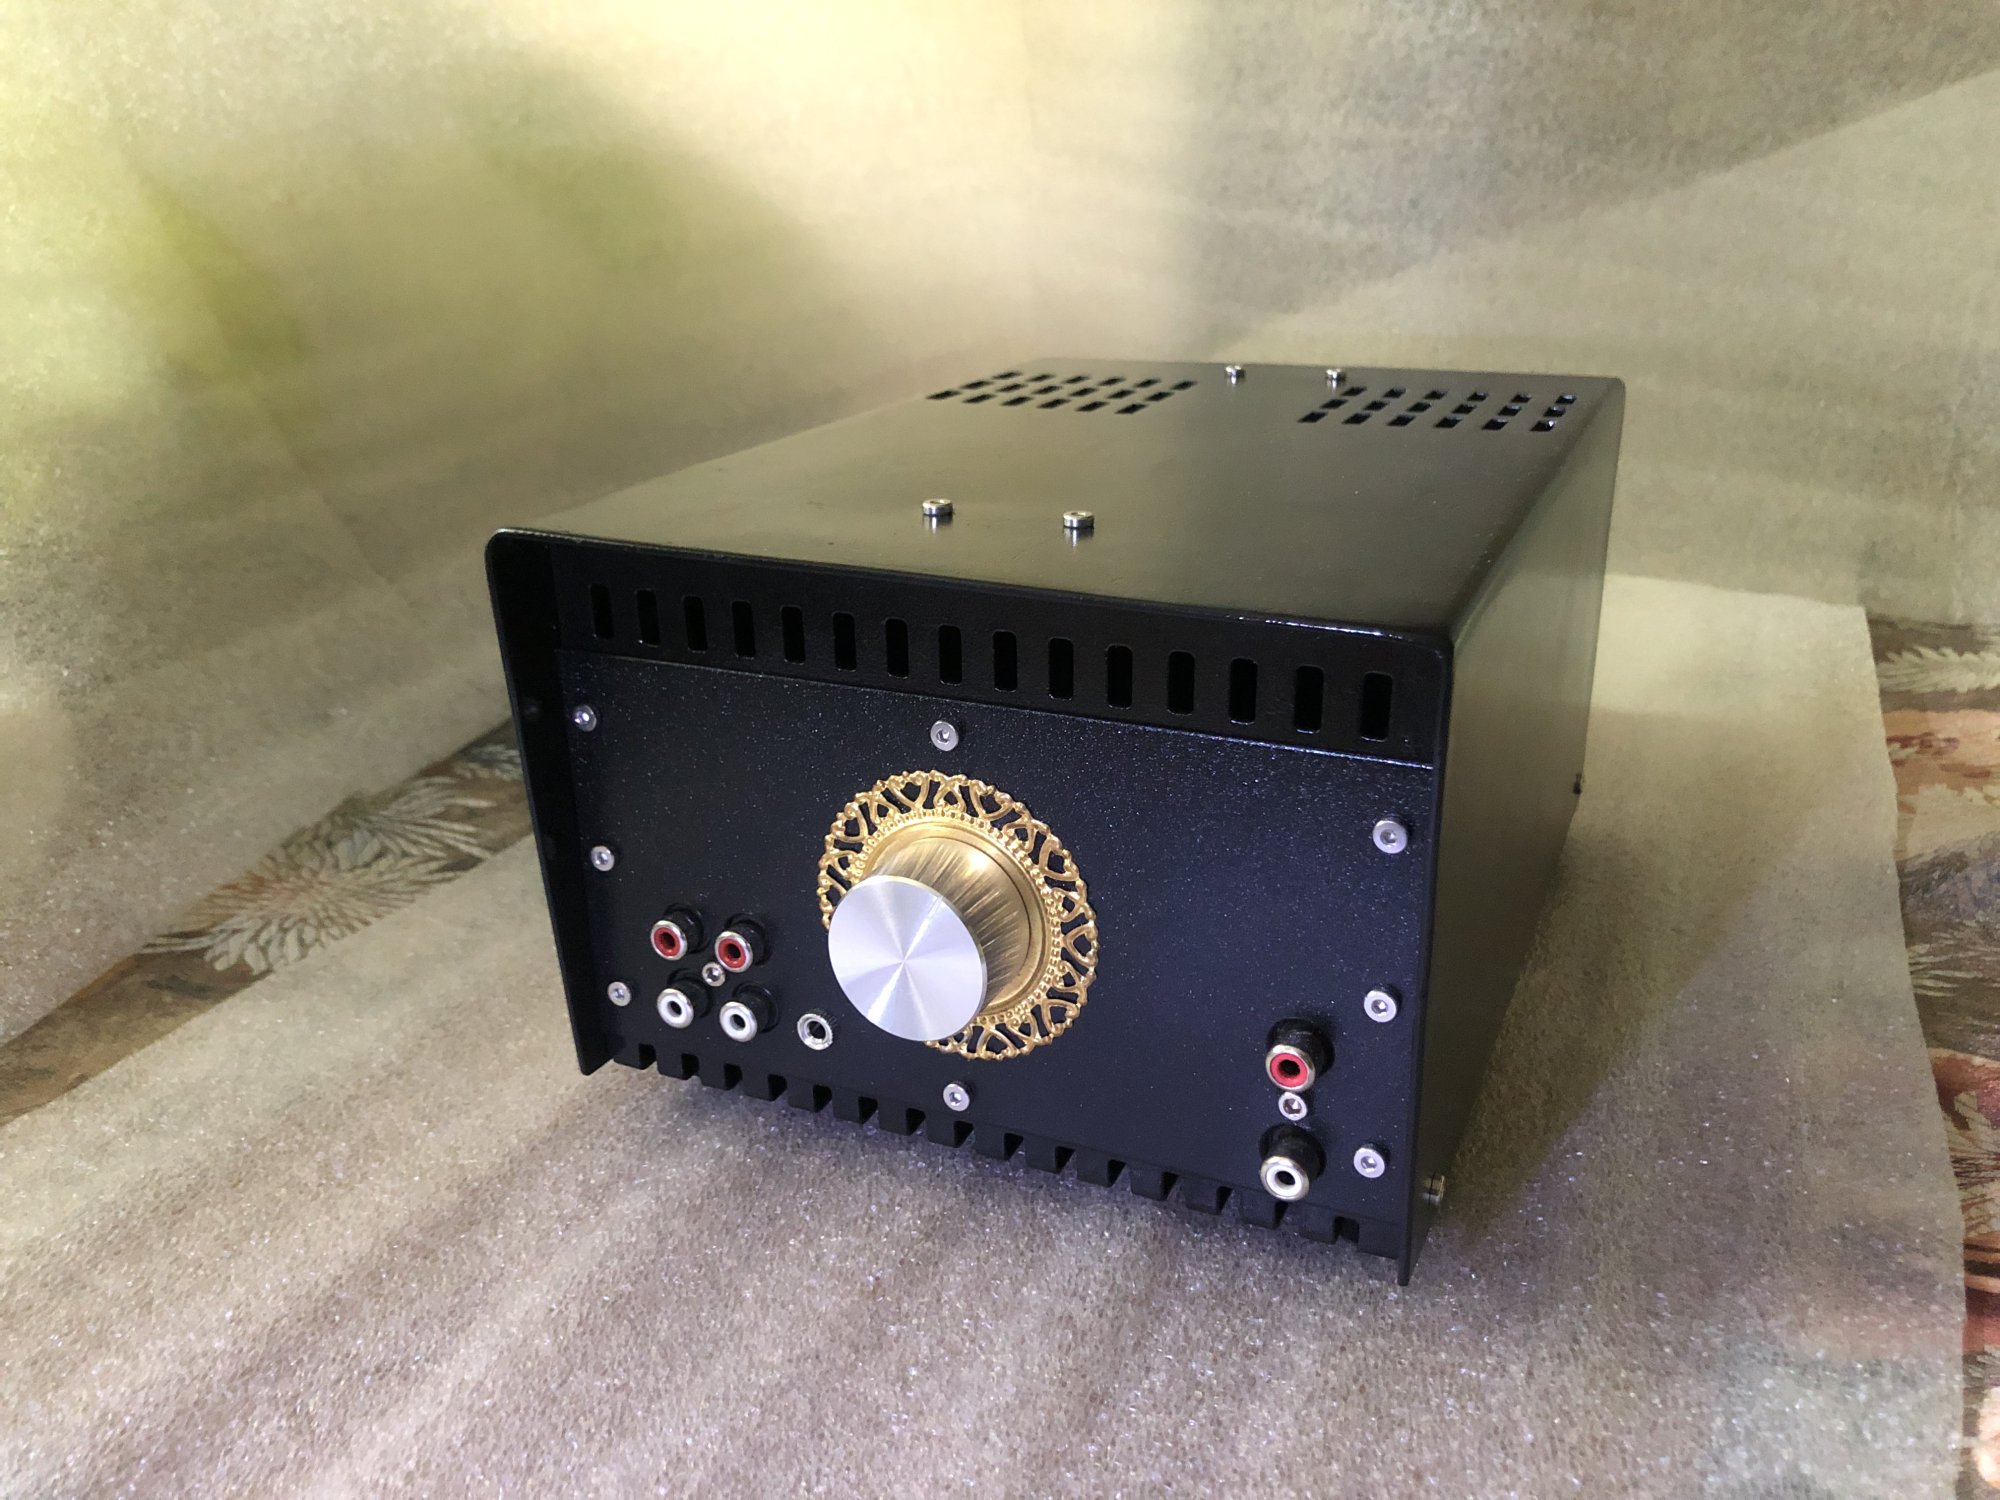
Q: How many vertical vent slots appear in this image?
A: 15